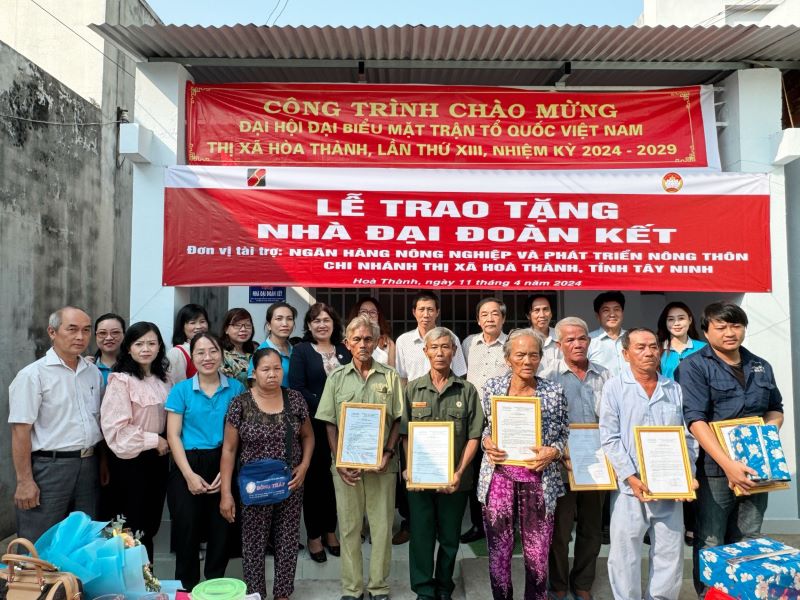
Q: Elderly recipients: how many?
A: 5